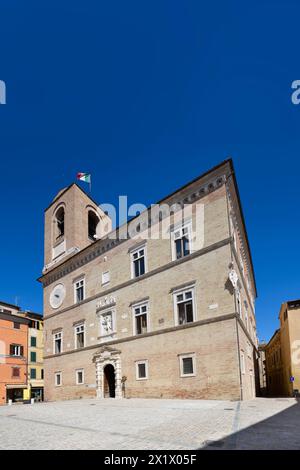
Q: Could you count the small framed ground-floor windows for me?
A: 4